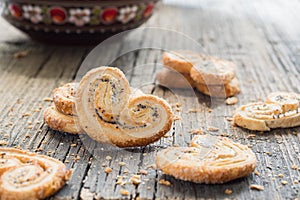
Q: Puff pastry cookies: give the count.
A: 8